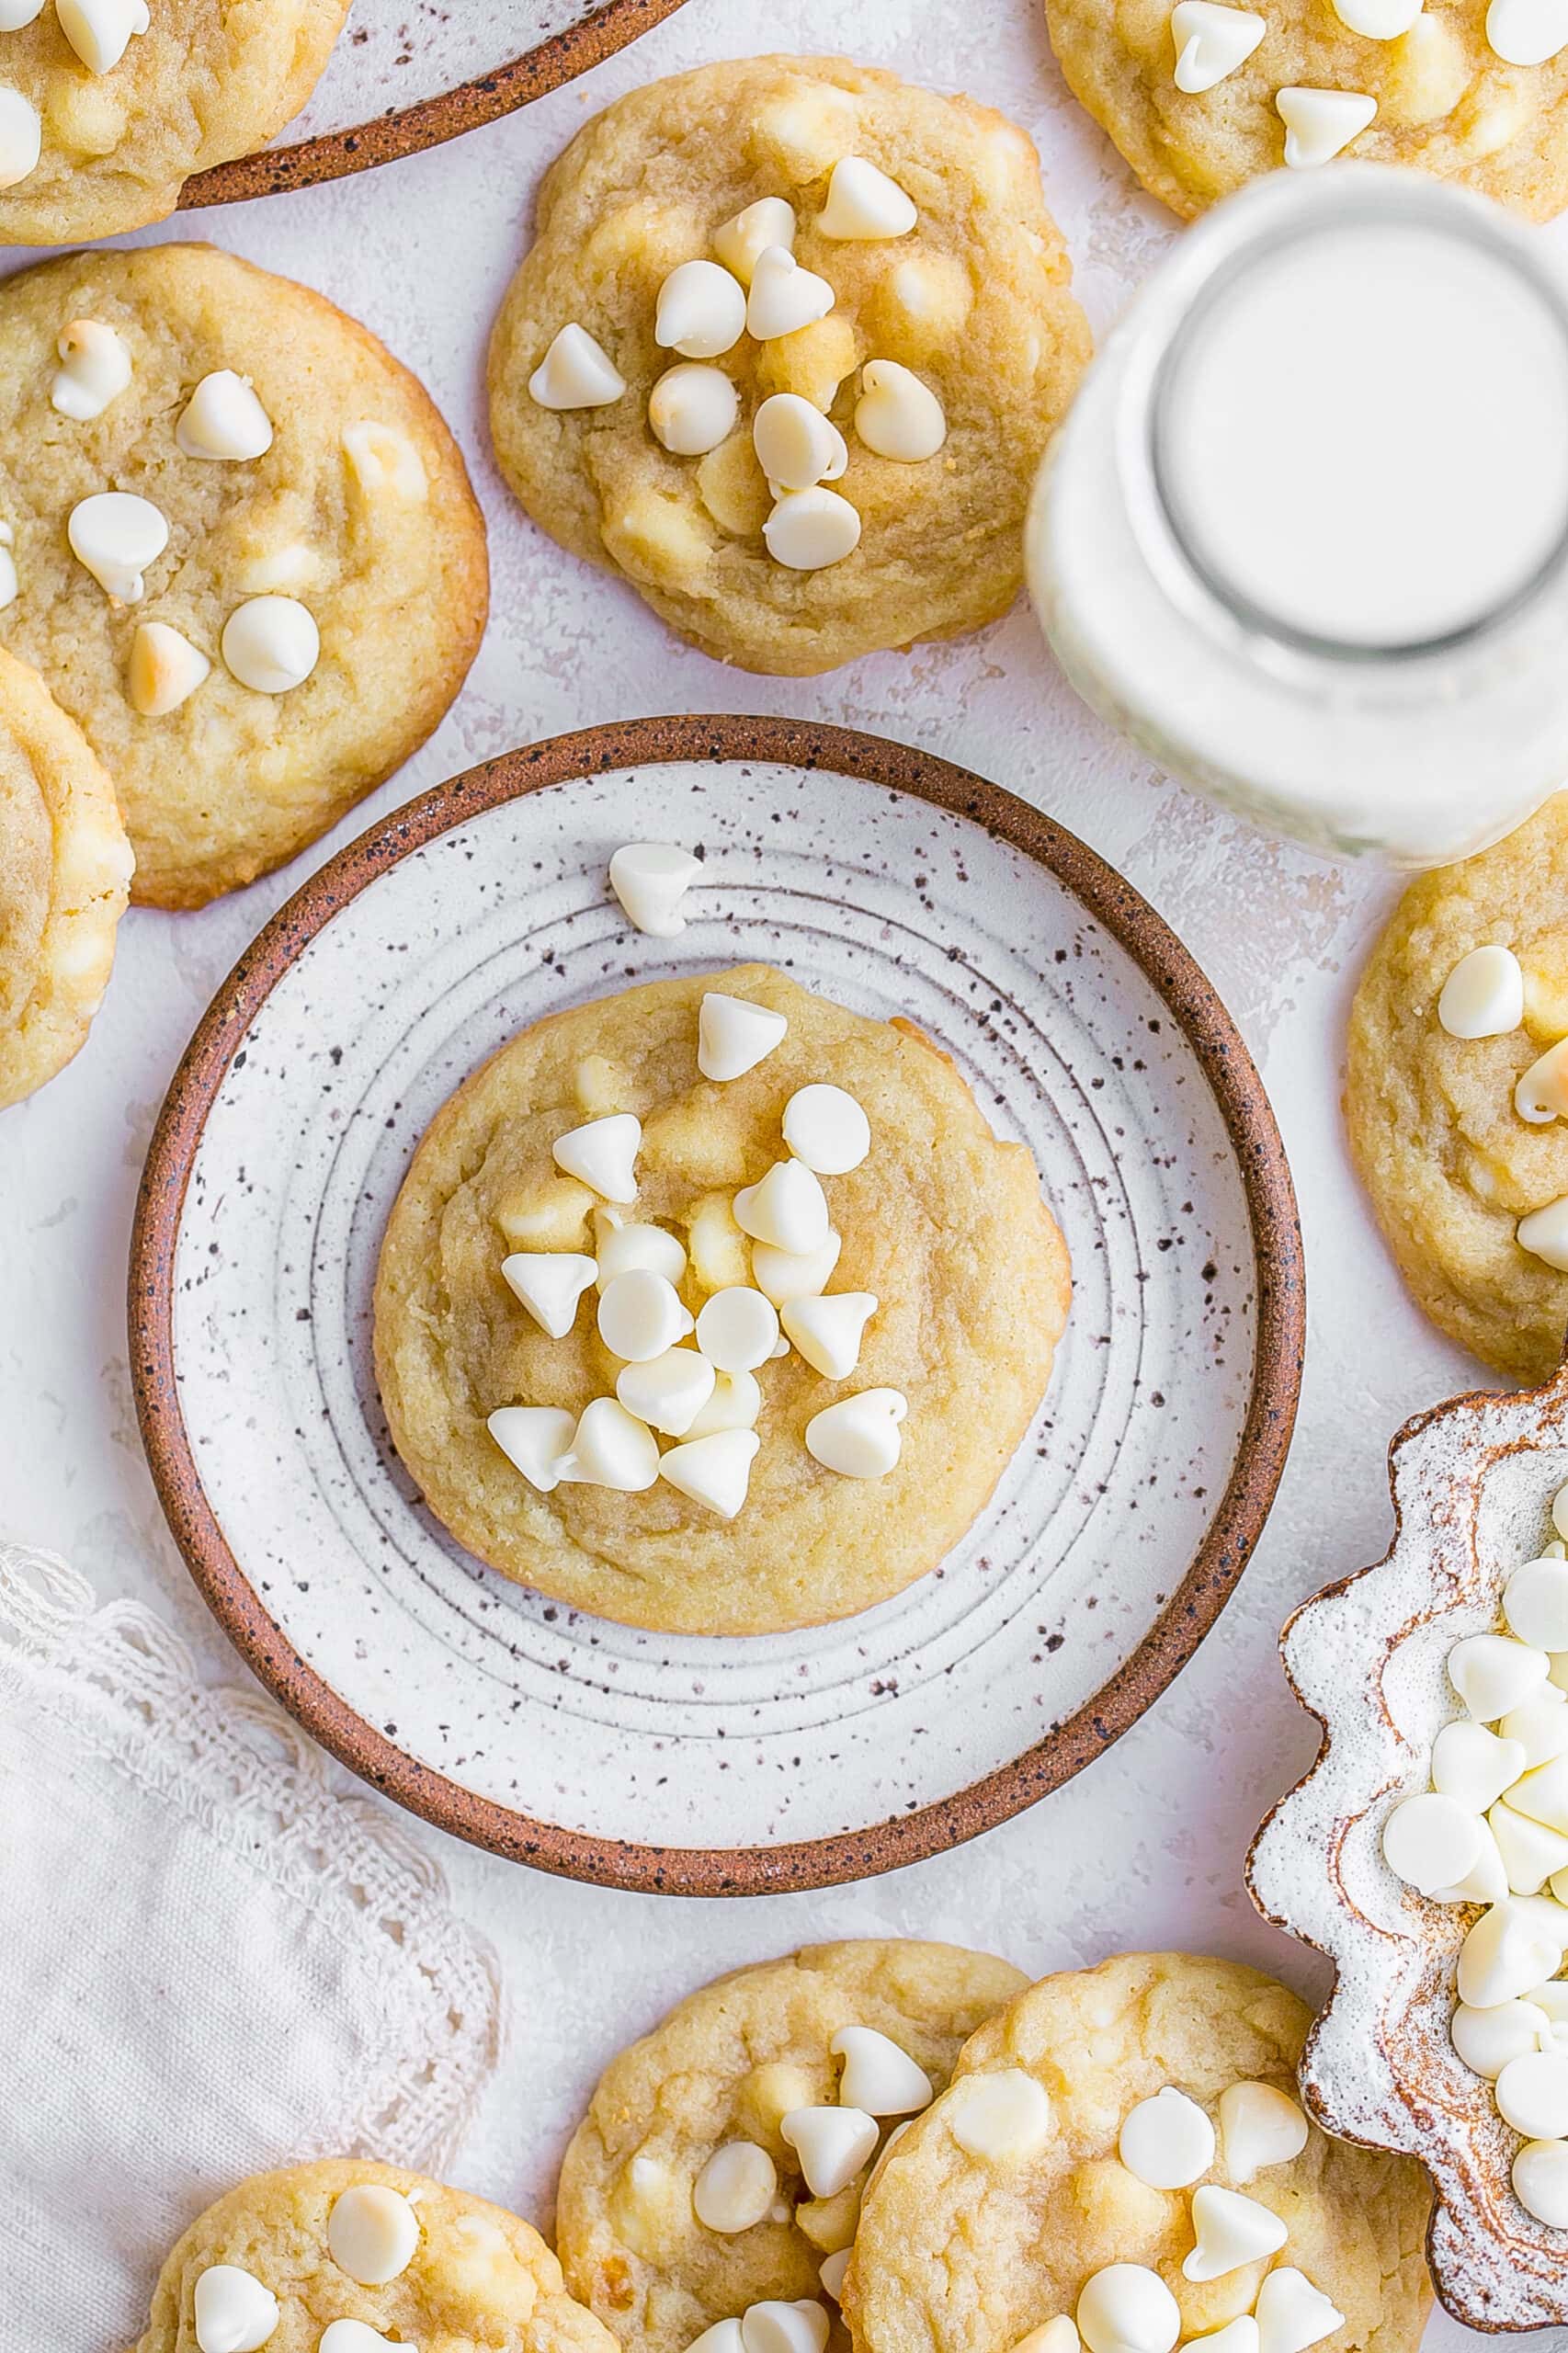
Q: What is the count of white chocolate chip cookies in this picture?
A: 10